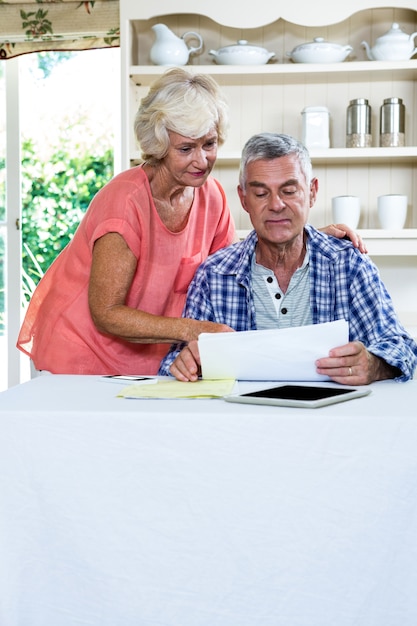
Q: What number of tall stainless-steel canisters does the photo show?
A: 2